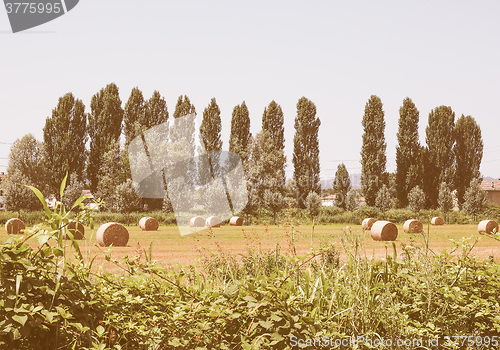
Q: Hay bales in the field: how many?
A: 12